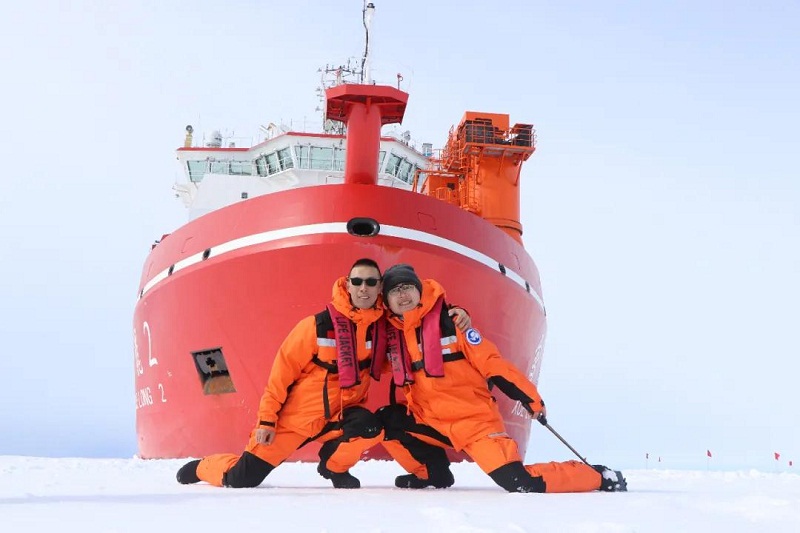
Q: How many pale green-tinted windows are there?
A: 13